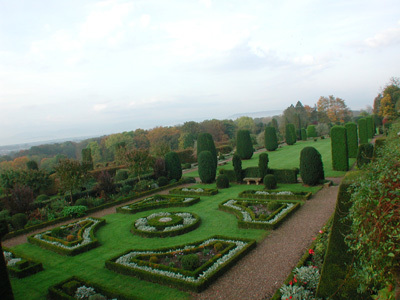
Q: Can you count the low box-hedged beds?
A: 9